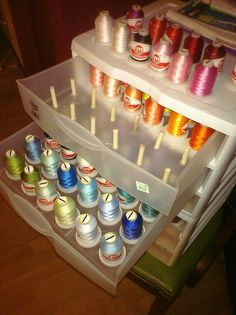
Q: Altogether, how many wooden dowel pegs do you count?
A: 12